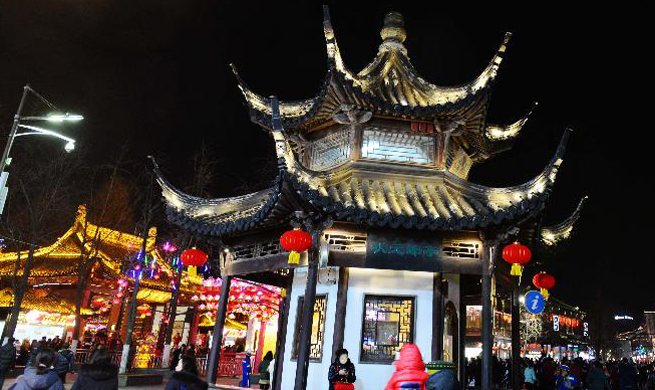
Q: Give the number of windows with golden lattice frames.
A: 2